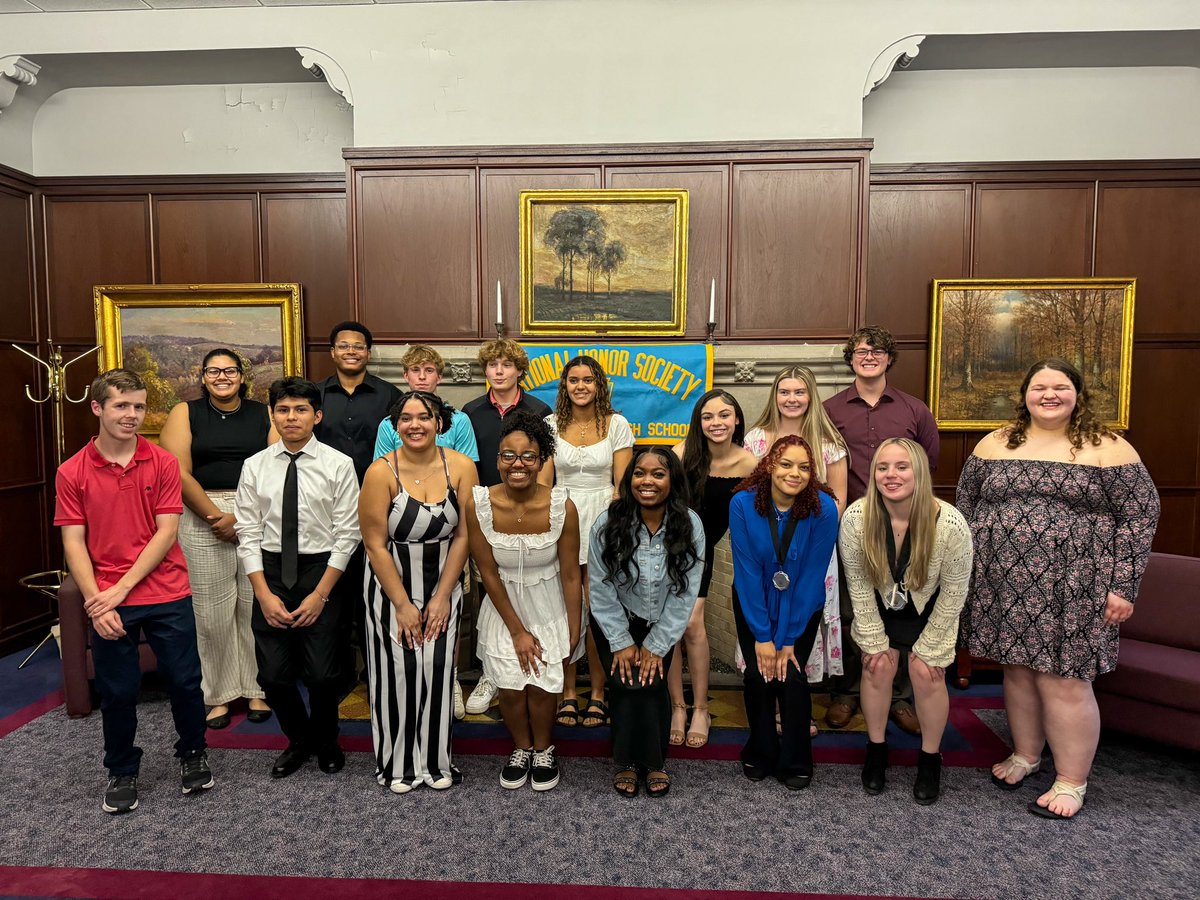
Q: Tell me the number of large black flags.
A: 0